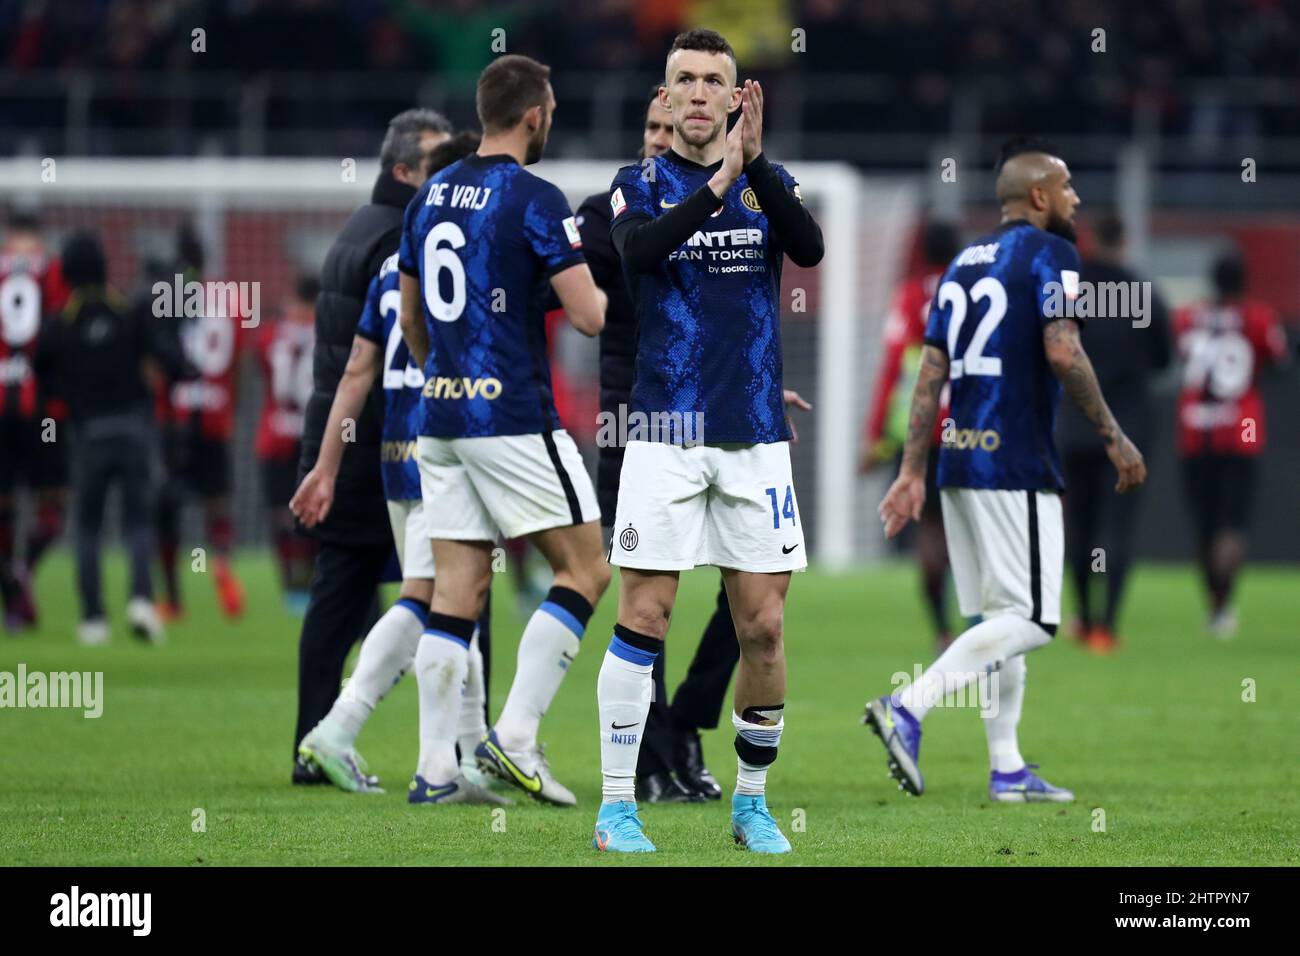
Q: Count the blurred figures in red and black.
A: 5